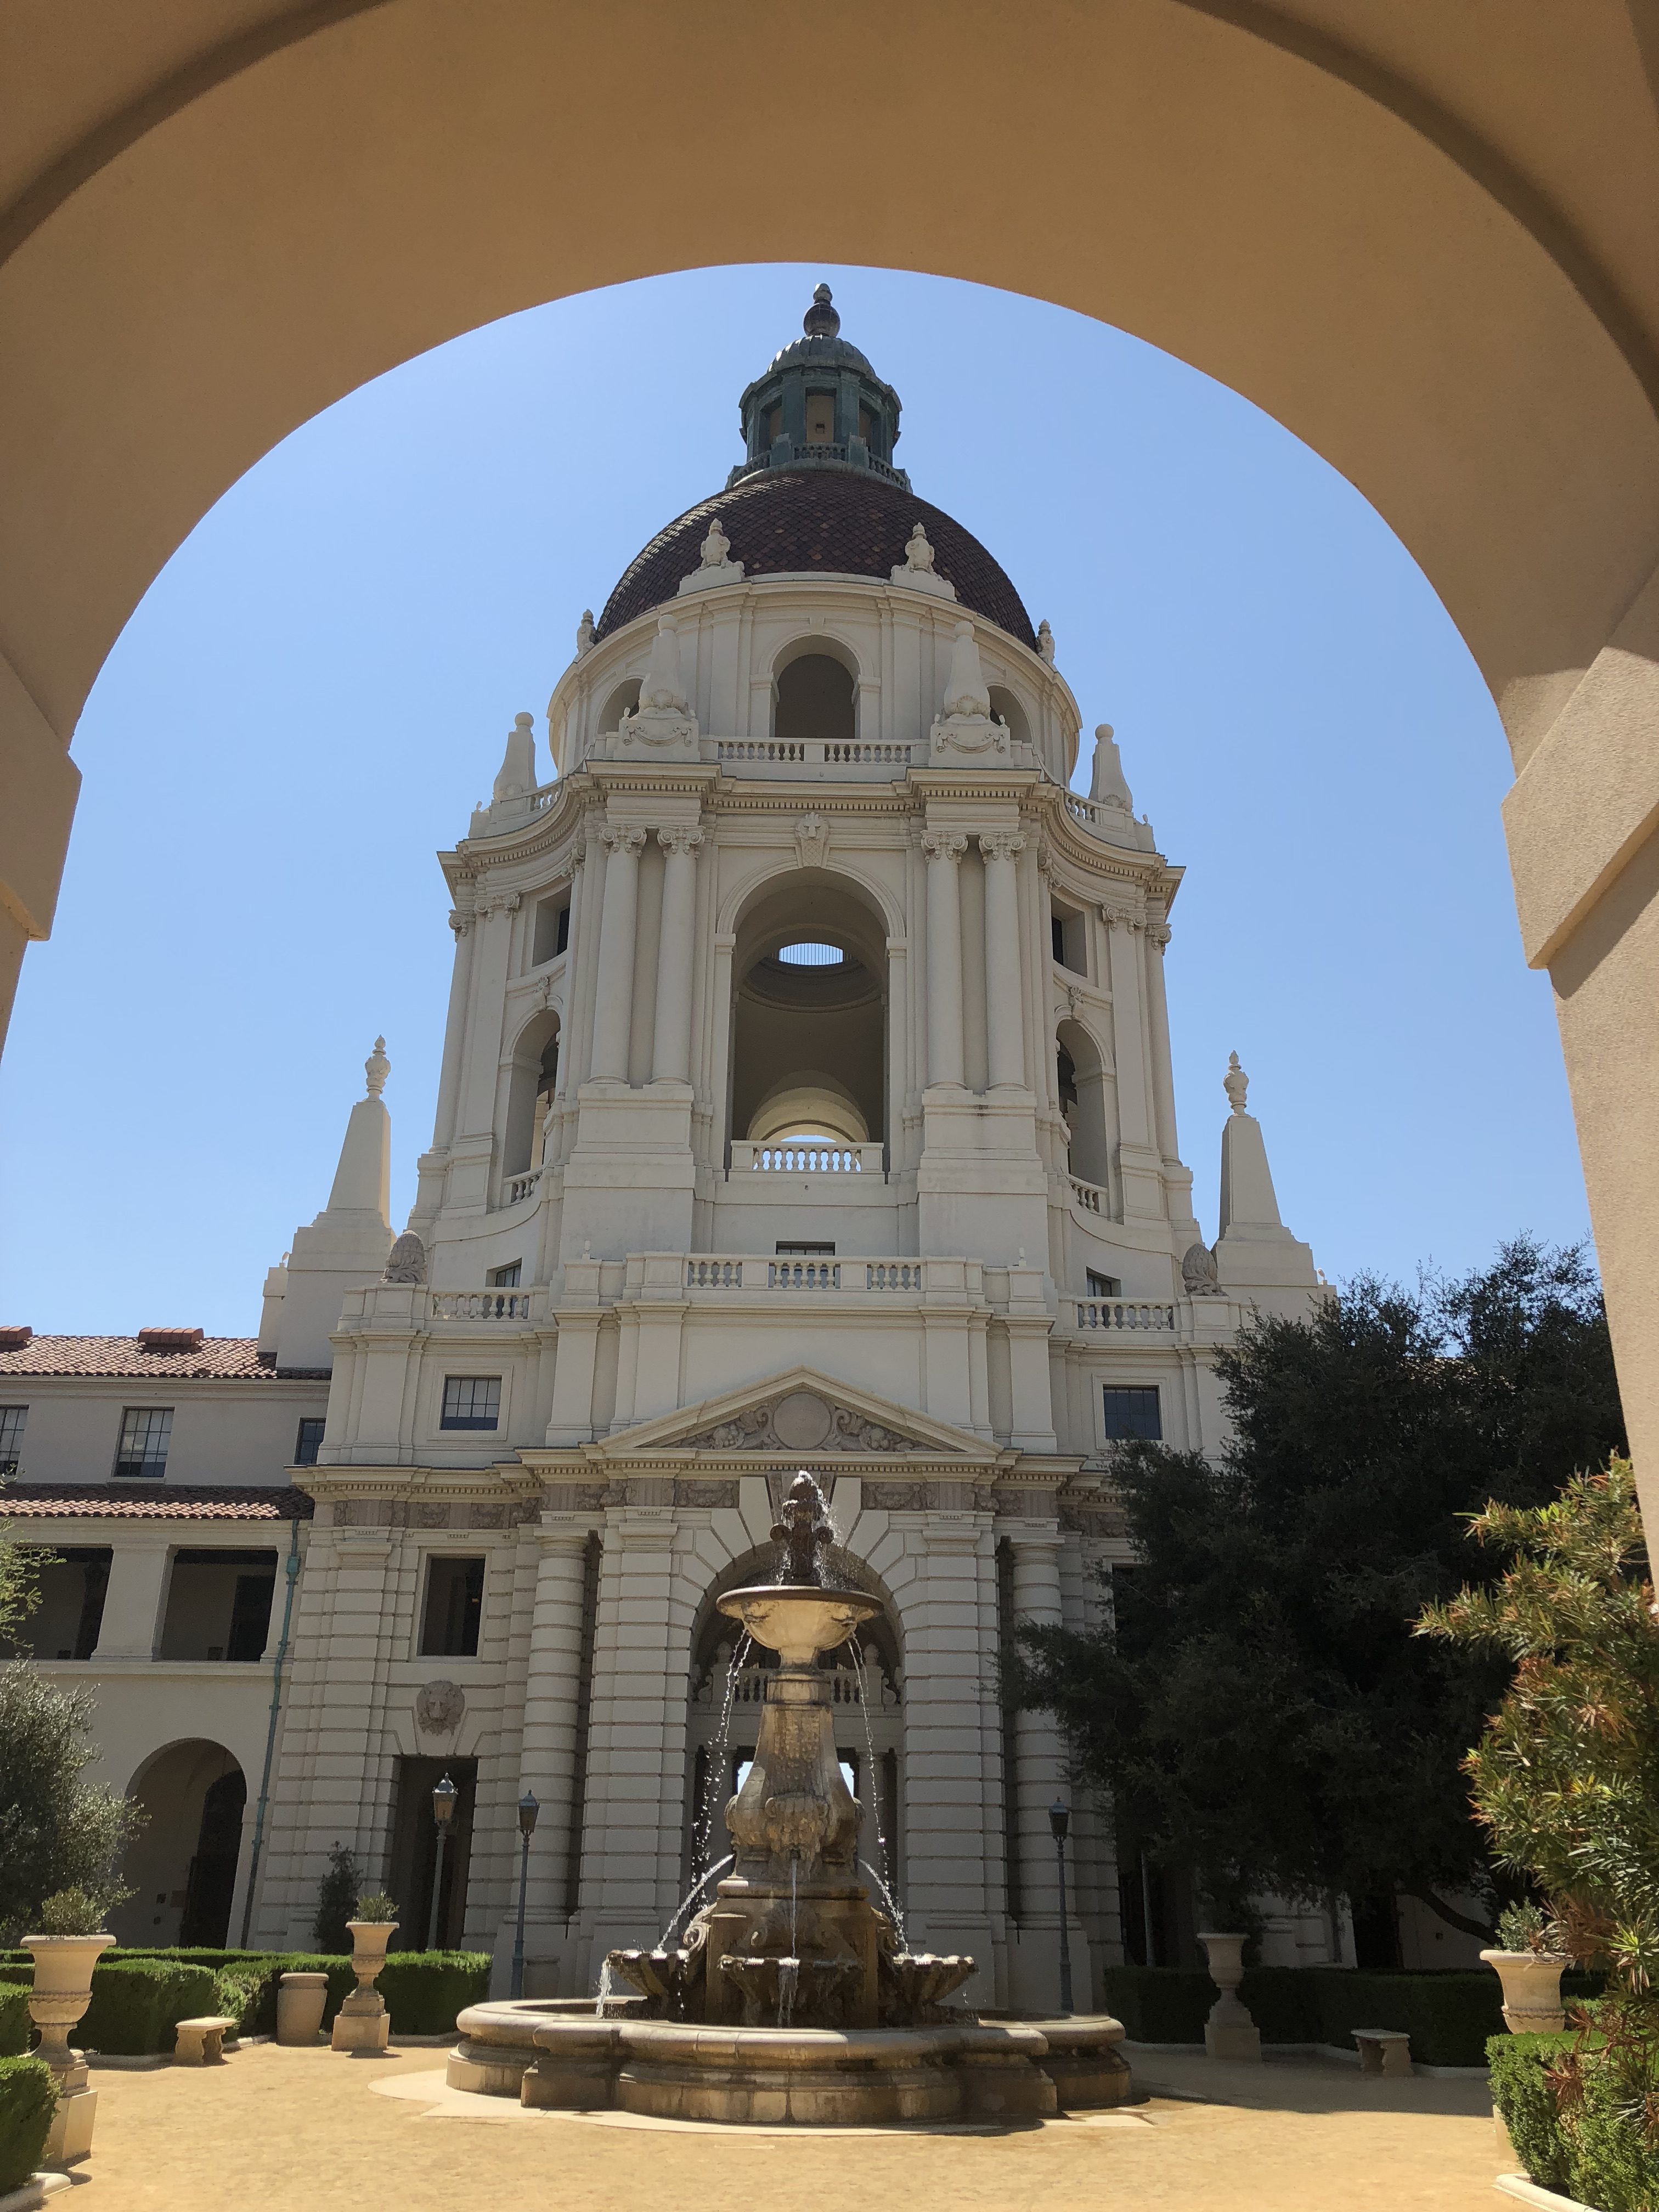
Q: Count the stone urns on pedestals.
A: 4